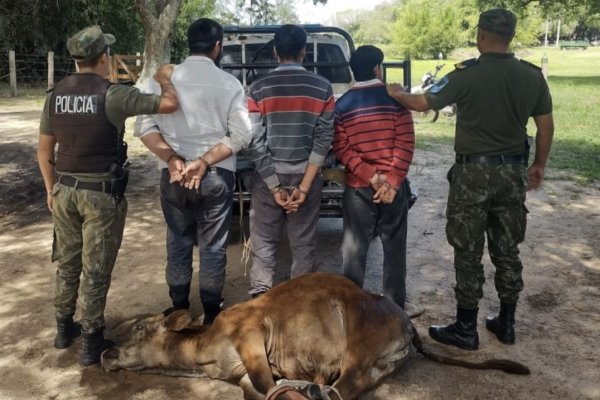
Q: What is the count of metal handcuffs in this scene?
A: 3